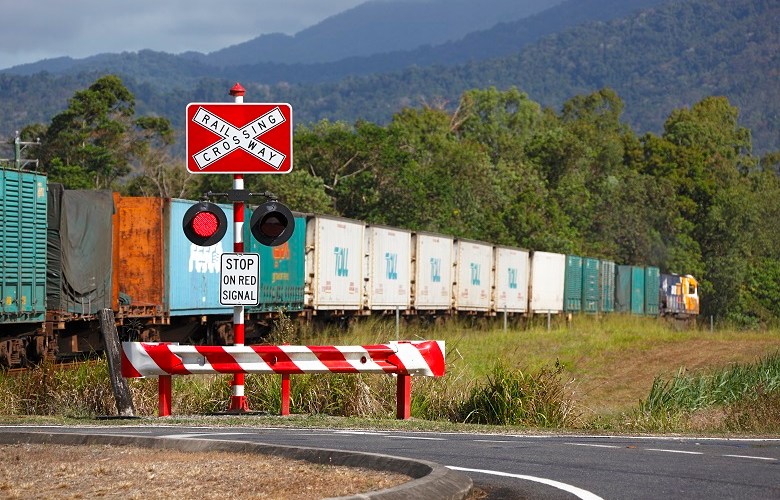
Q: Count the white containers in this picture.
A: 6